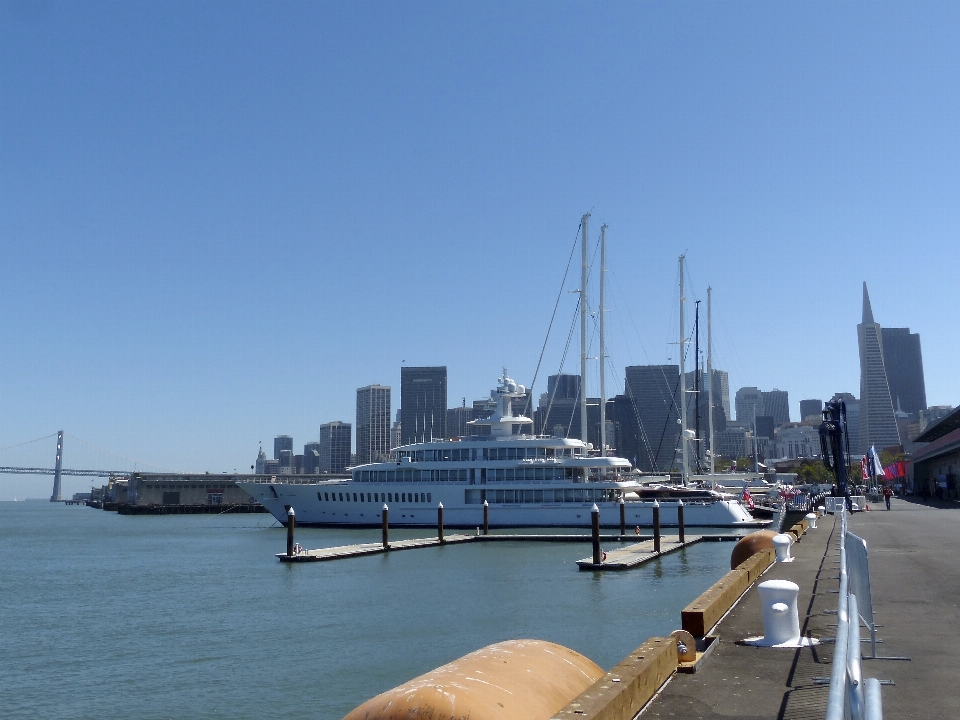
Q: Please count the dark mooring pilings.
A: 8